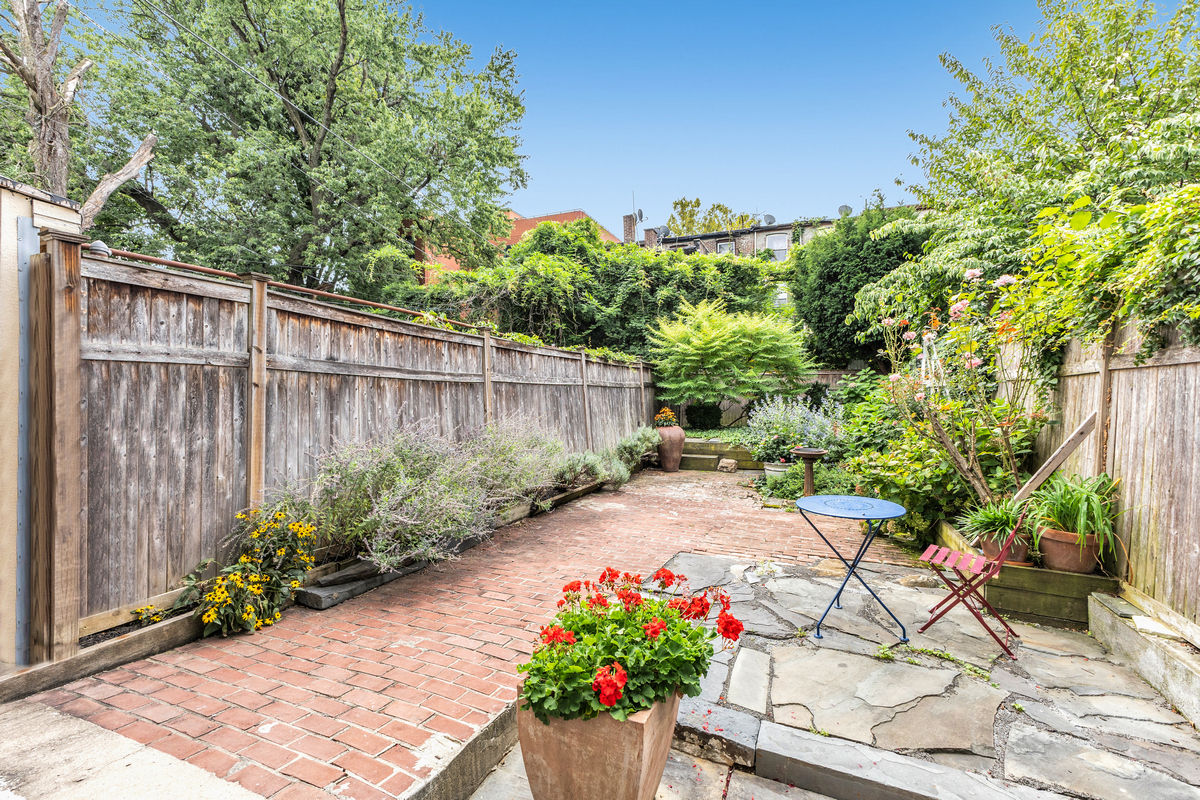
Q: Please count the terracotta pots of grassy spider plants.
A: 2